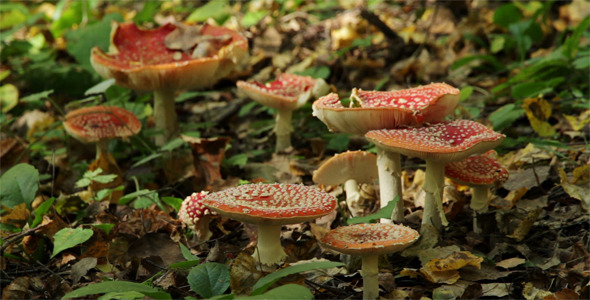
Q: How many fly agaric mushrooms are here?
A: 10